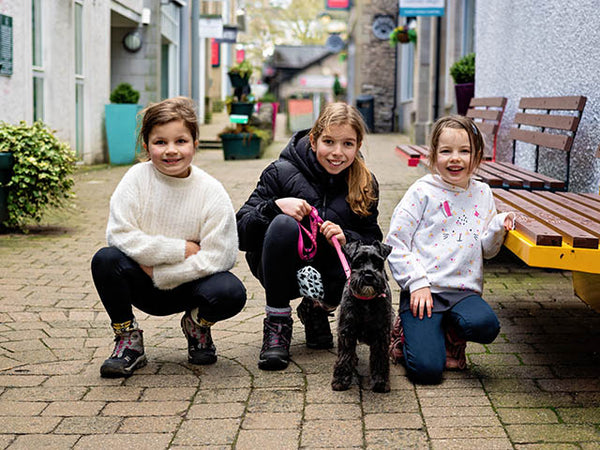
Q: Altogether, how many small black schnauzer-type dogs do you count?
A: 1